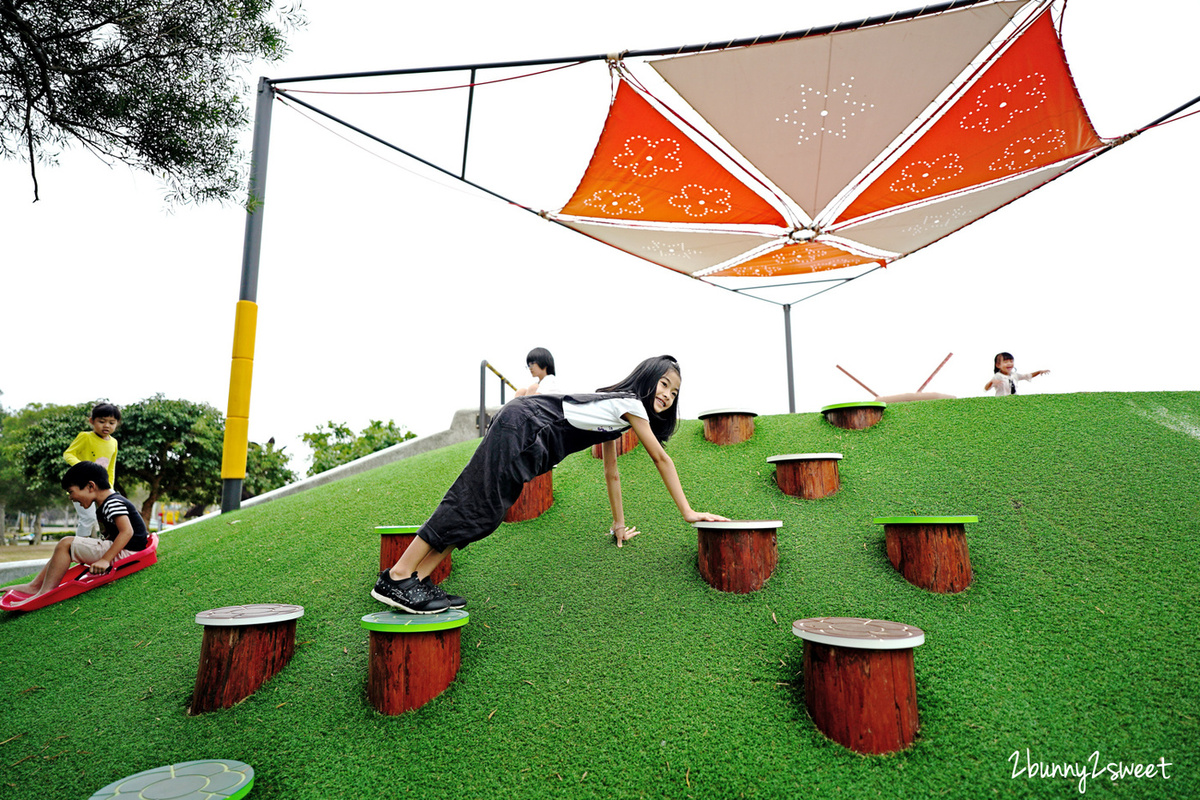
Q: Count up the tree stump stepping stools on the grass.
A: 12